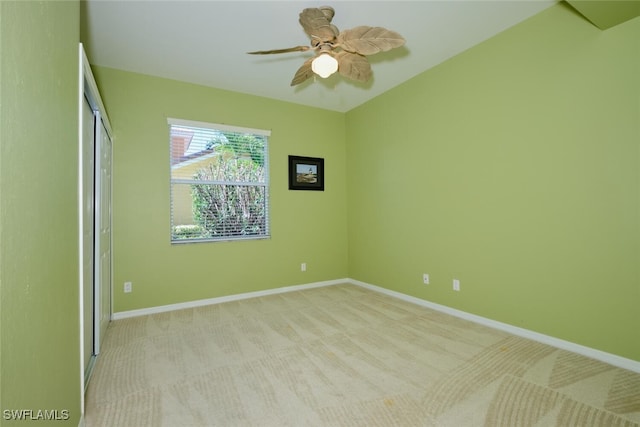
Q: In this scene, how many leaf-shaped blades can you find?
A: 5